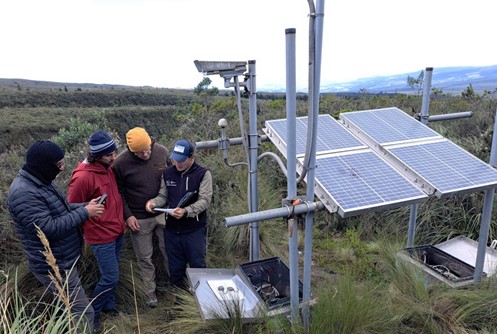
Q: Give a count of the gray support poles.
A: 5